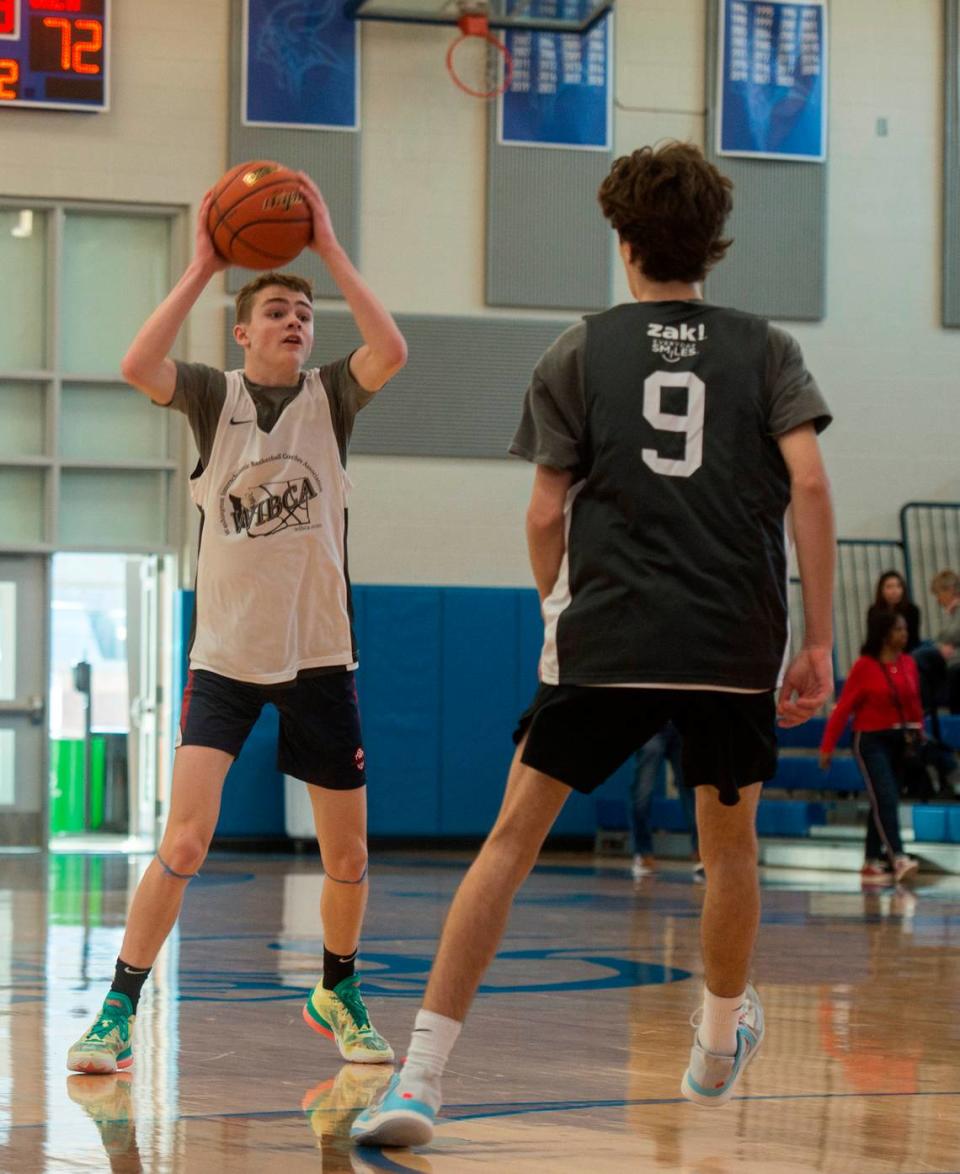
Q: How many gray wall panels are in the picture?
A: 5